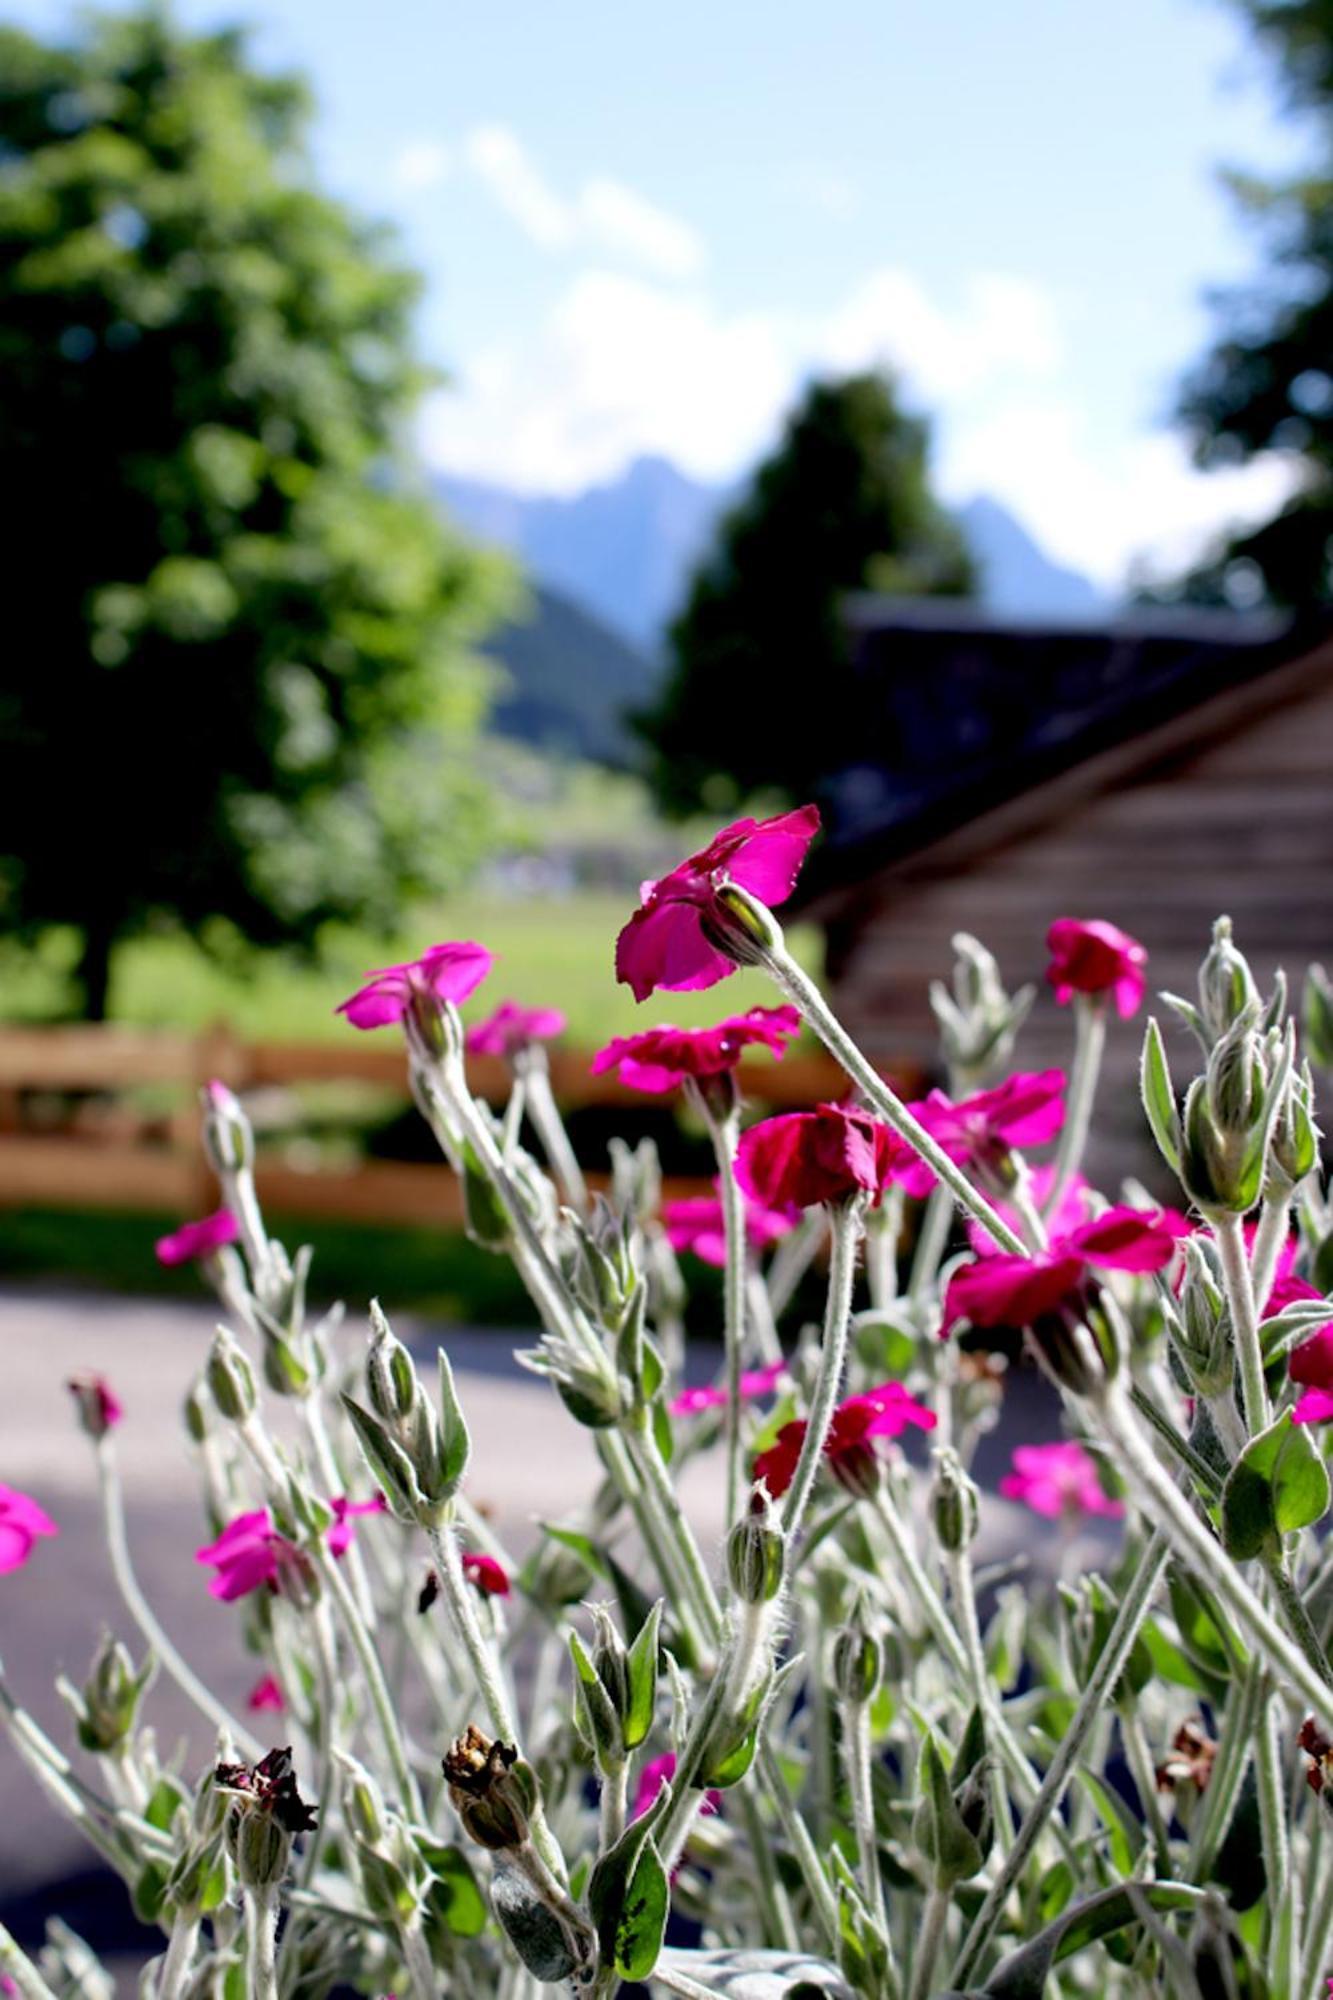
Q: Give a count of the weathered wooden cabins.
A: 1